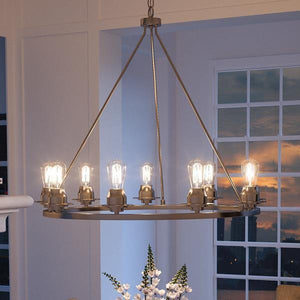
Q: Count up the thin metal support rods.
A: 3